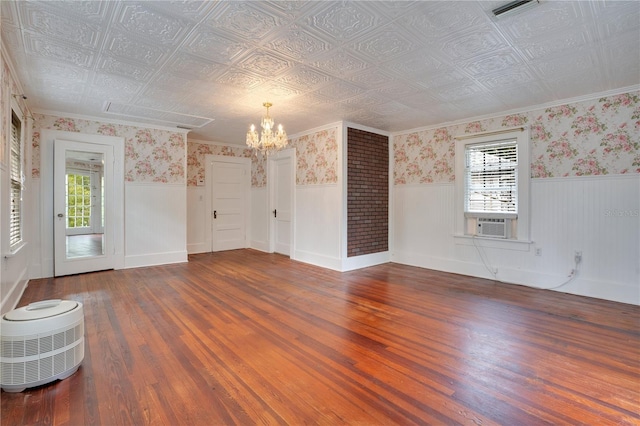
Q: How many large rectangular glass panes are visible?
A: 1